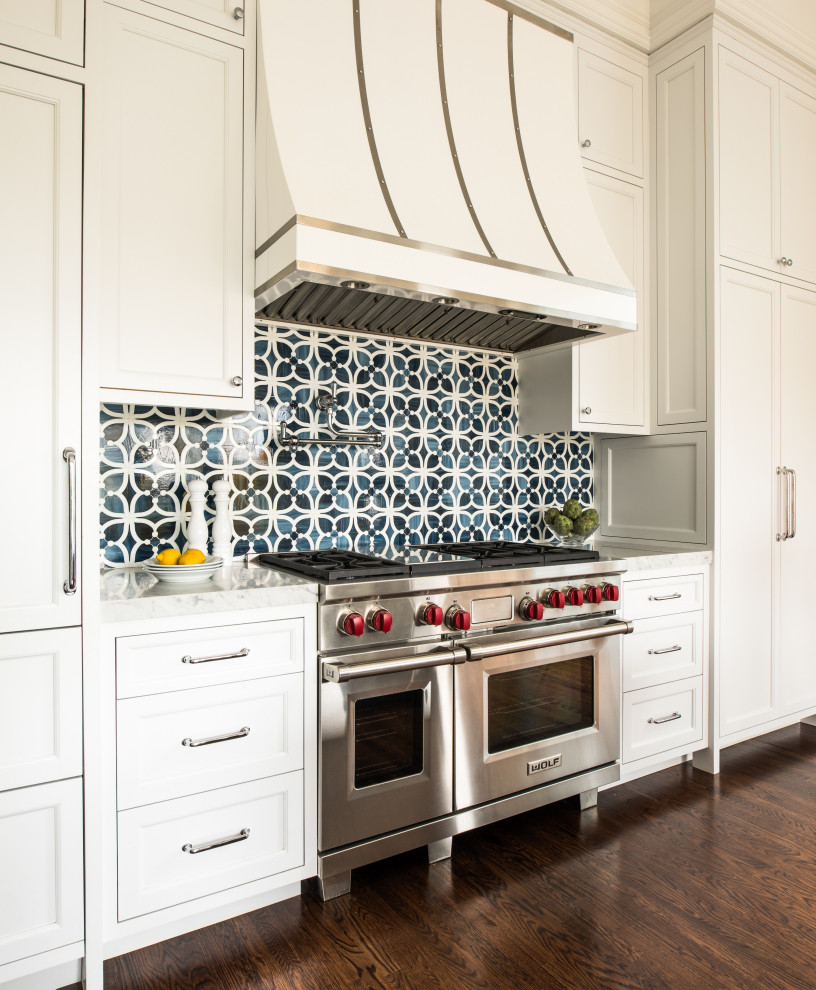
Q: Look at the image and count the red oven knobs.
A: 9